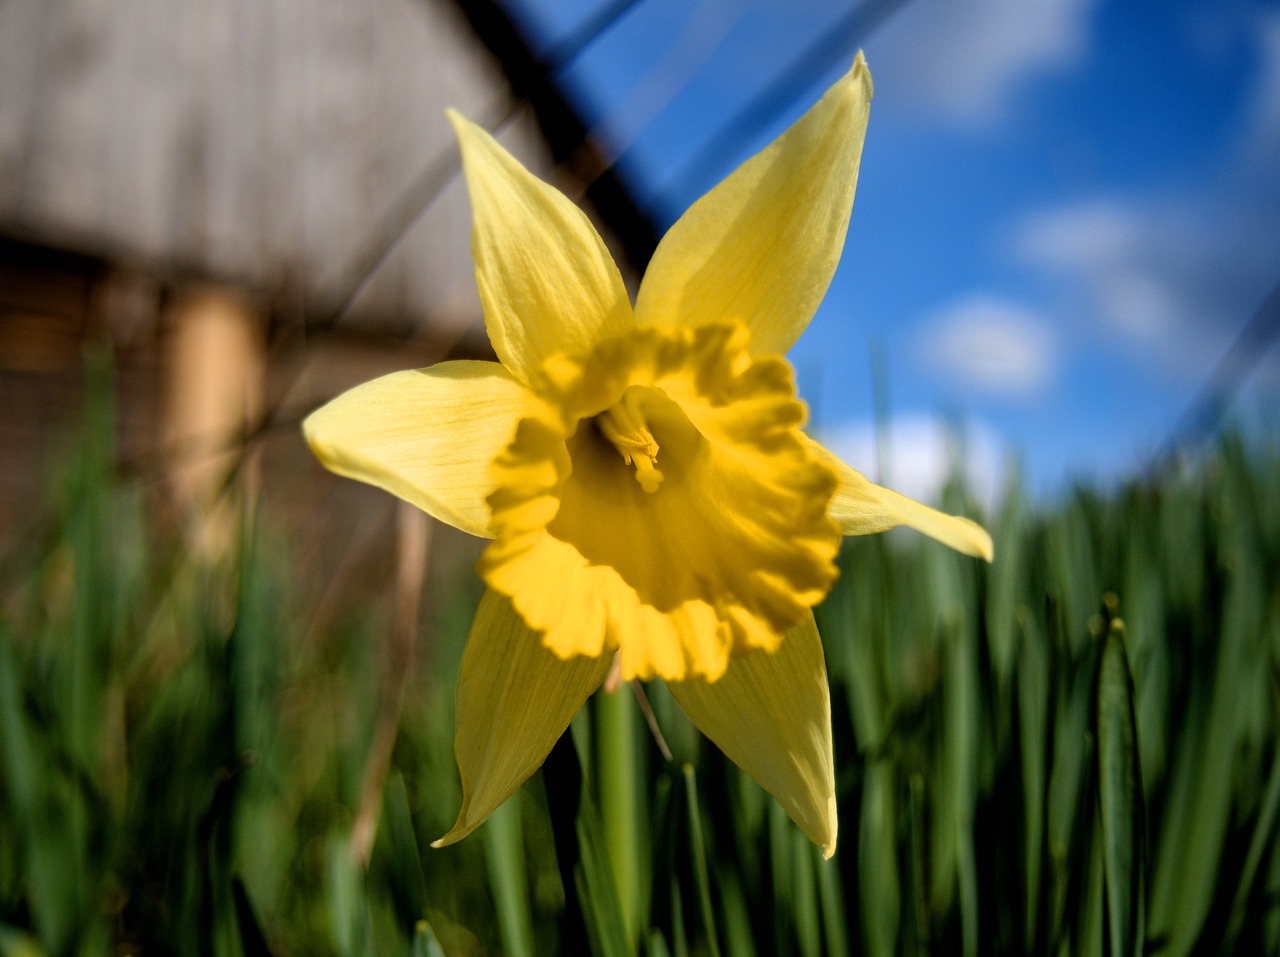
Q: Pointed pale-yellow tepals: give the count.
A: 6